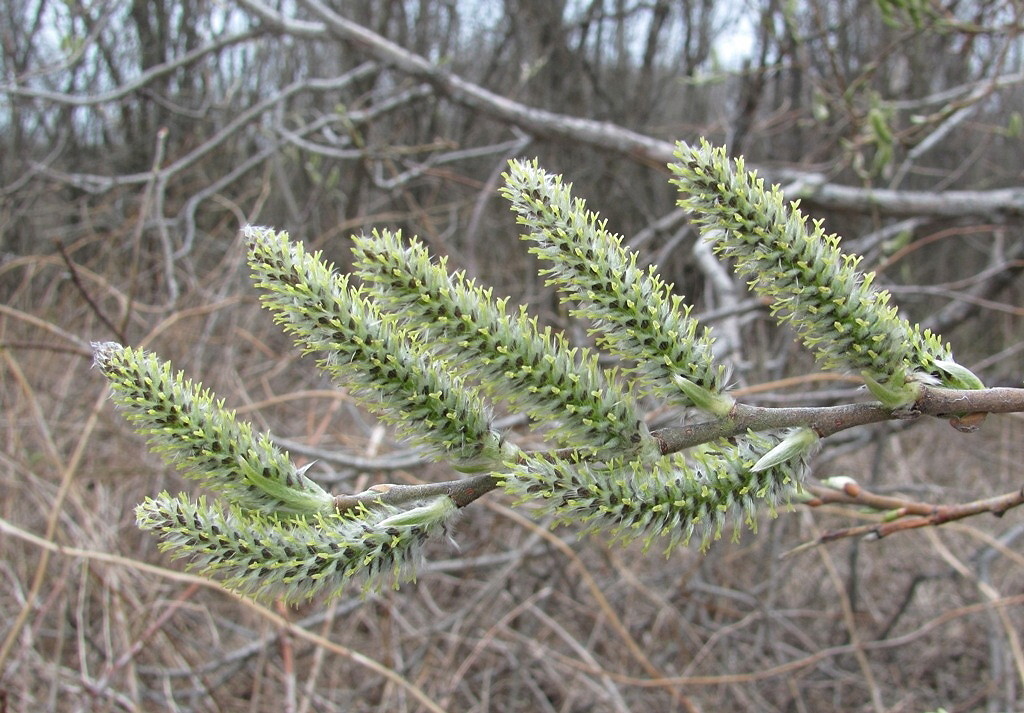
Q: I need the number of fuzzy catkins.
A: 7